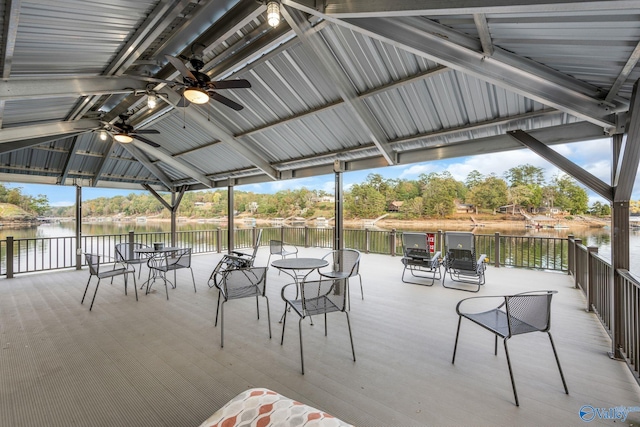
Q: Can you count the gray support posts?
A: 5